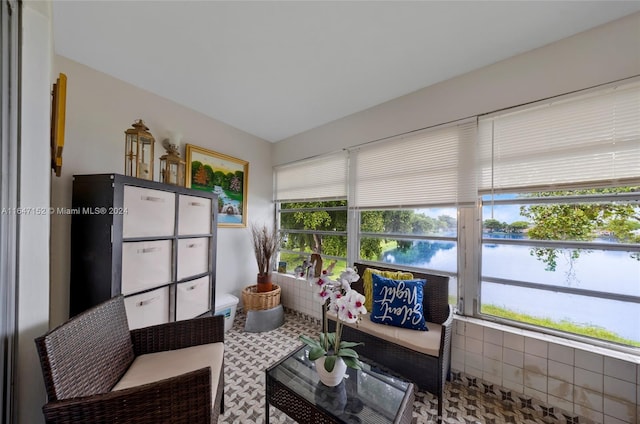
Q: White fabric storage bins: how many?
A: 6